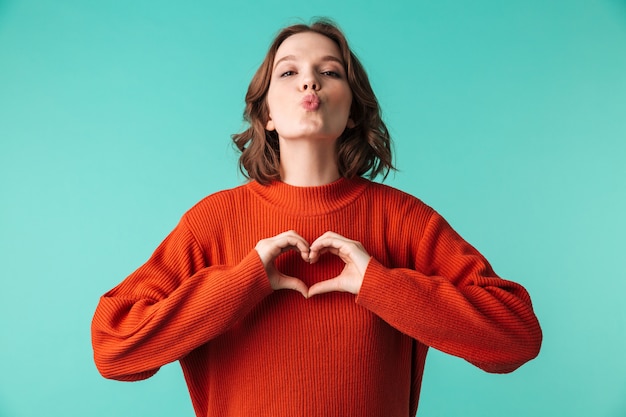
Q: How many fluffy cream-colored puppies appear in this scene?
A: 0